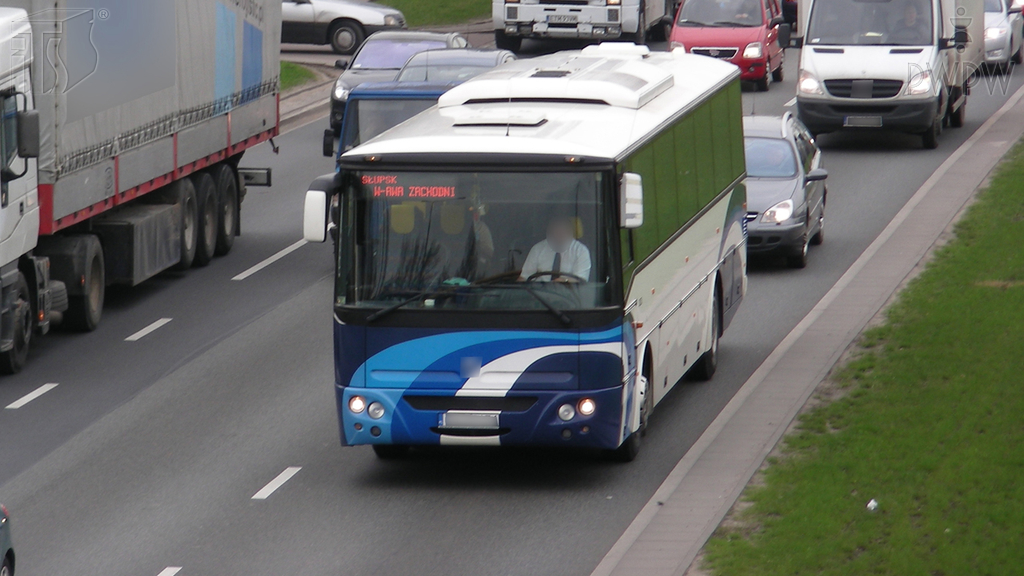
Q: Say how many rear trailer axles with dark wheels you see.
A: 3